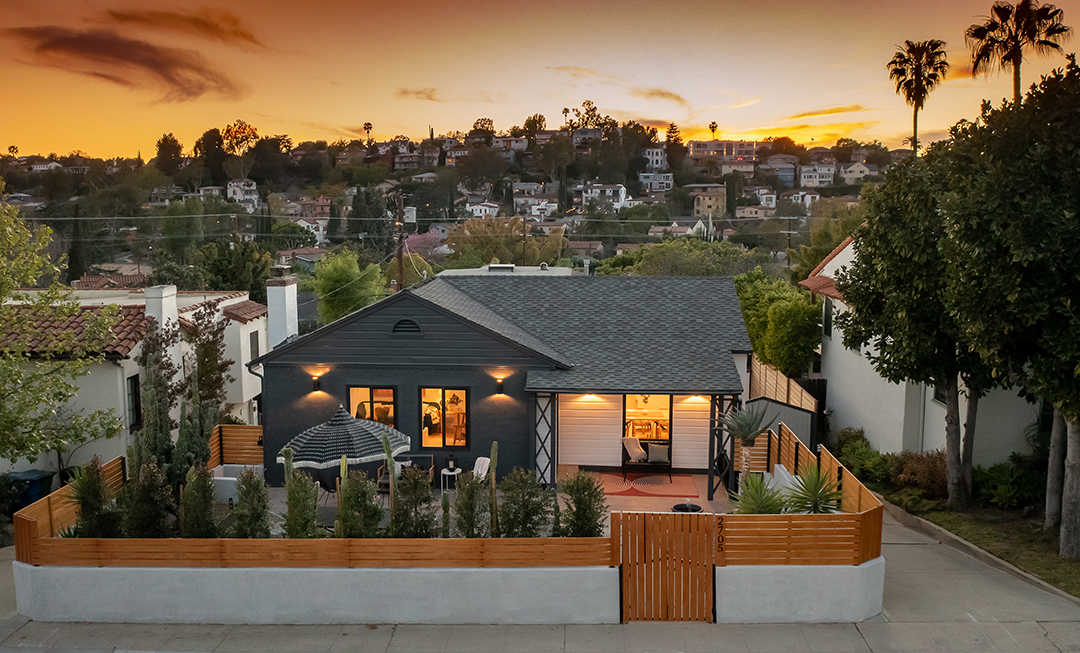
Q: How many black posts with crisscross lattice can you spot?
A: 2